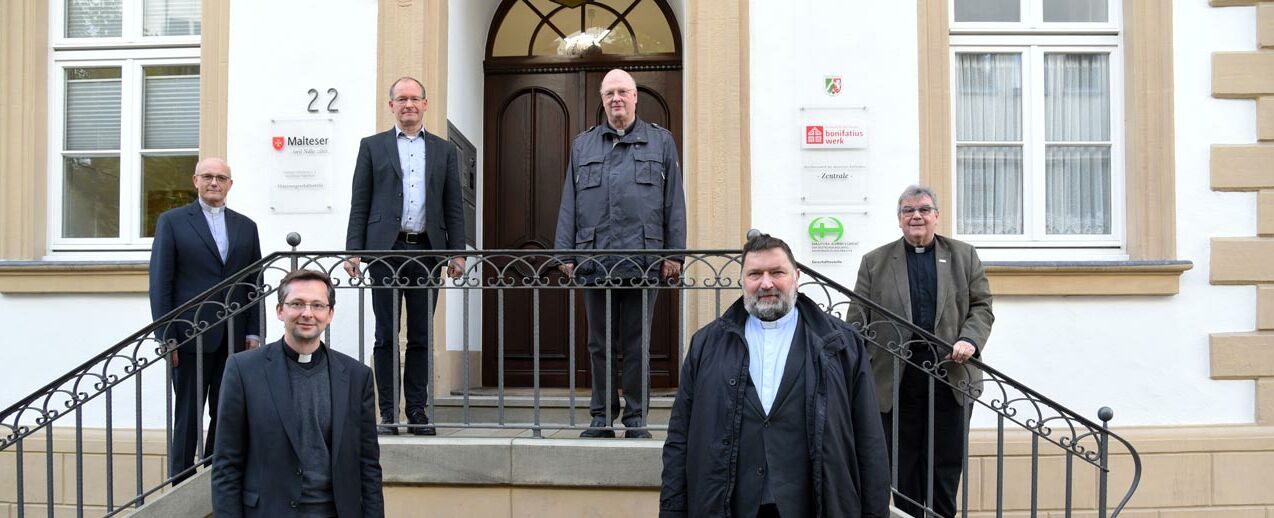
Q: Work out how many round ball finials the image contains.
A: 3